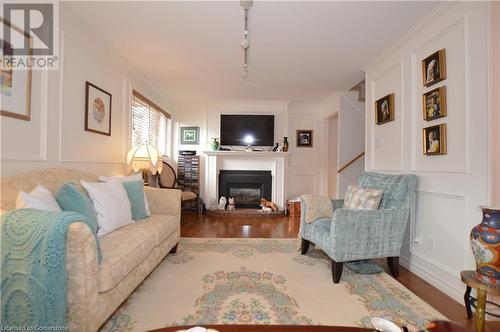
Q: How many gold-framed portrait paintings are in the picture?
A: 4